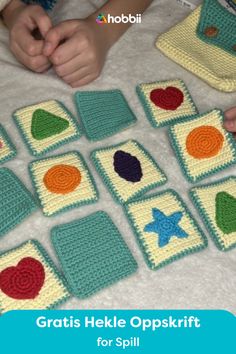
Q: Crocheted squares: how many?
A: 12